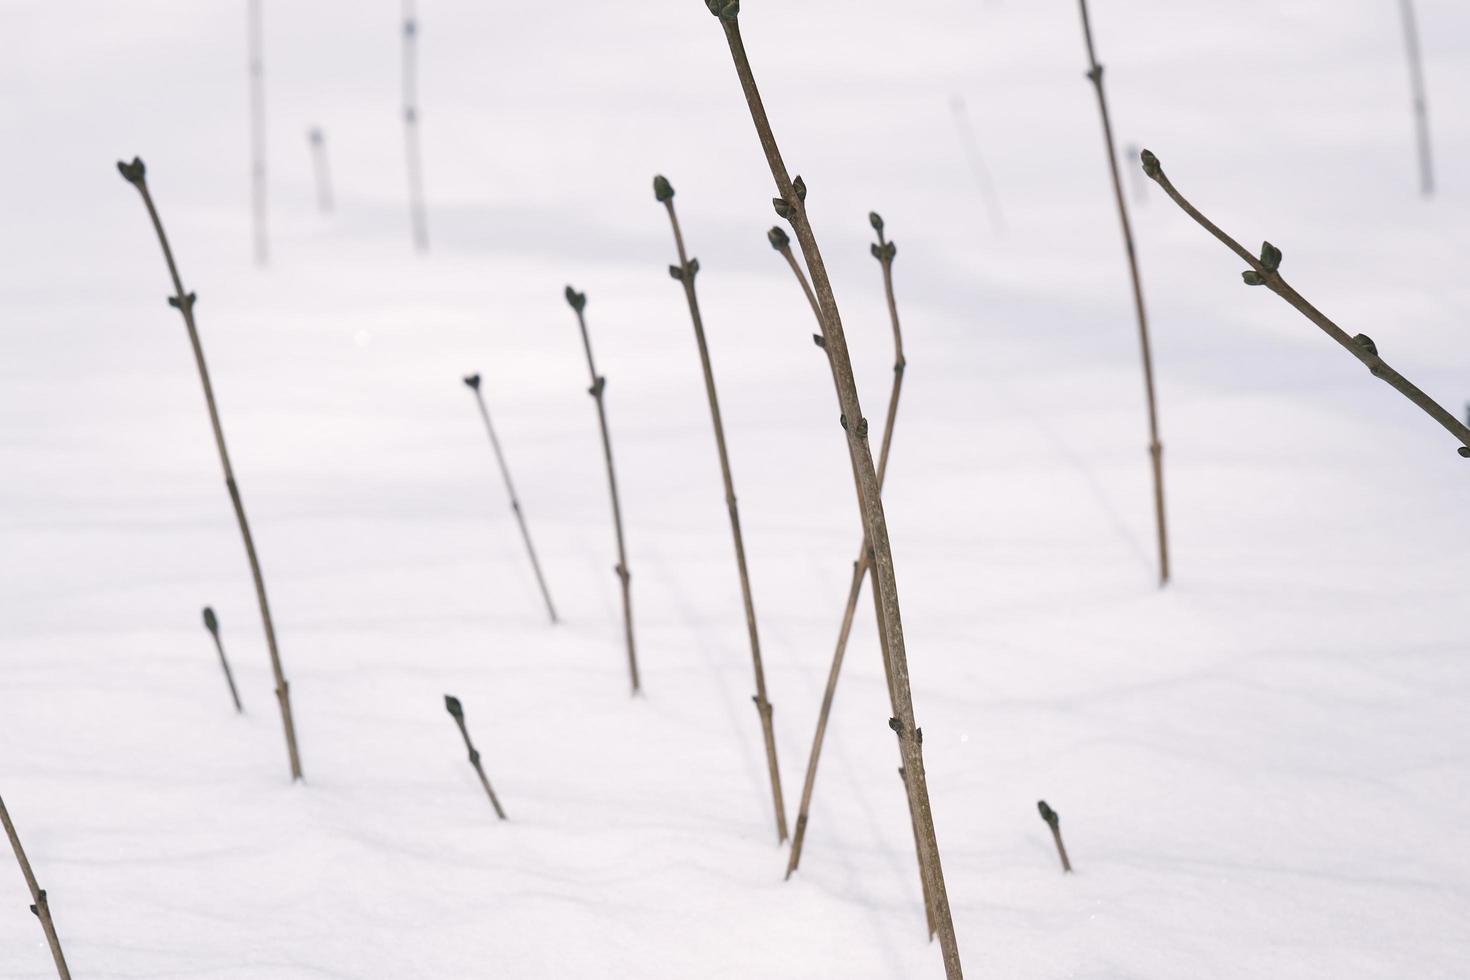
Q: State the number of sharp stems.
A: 13